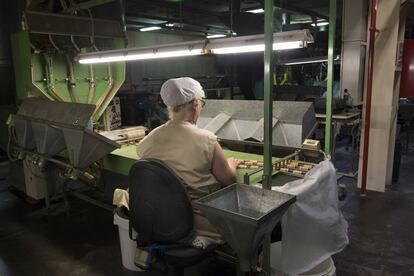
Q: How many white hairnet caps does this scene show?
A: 1